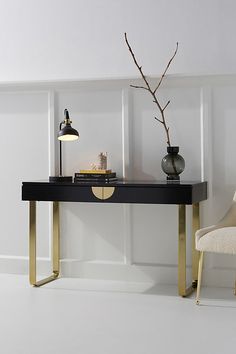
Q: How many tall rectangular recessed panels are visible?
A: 4